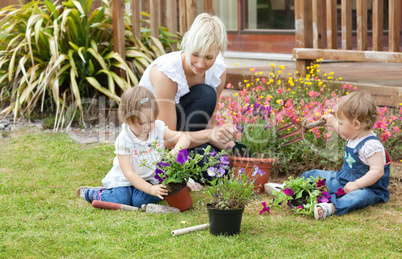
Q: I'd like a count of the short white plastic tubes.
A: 1